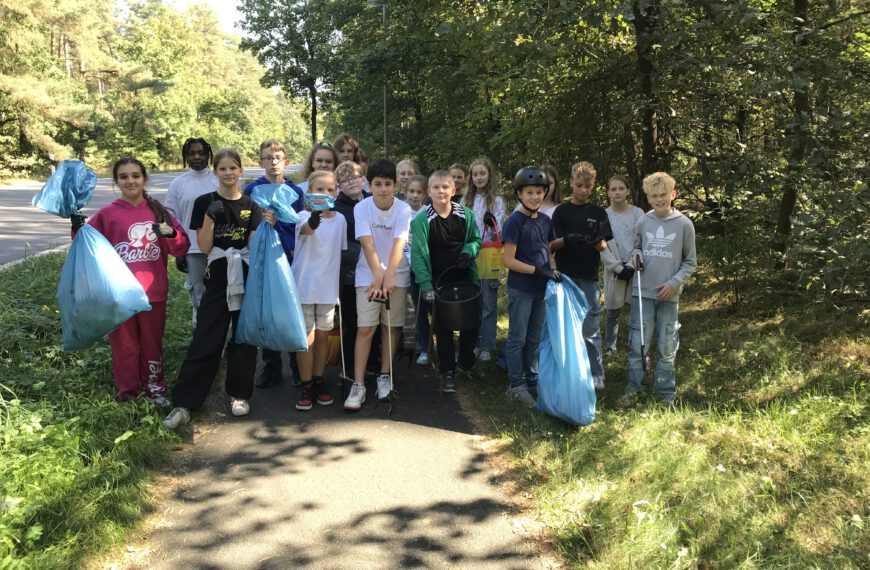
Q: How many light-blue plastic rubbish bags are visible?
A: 3